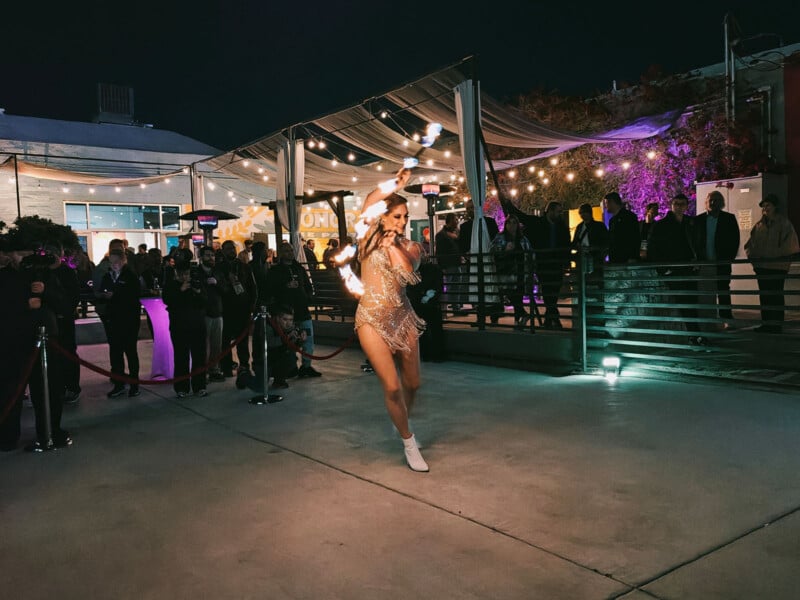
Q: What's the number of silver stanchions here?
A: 2